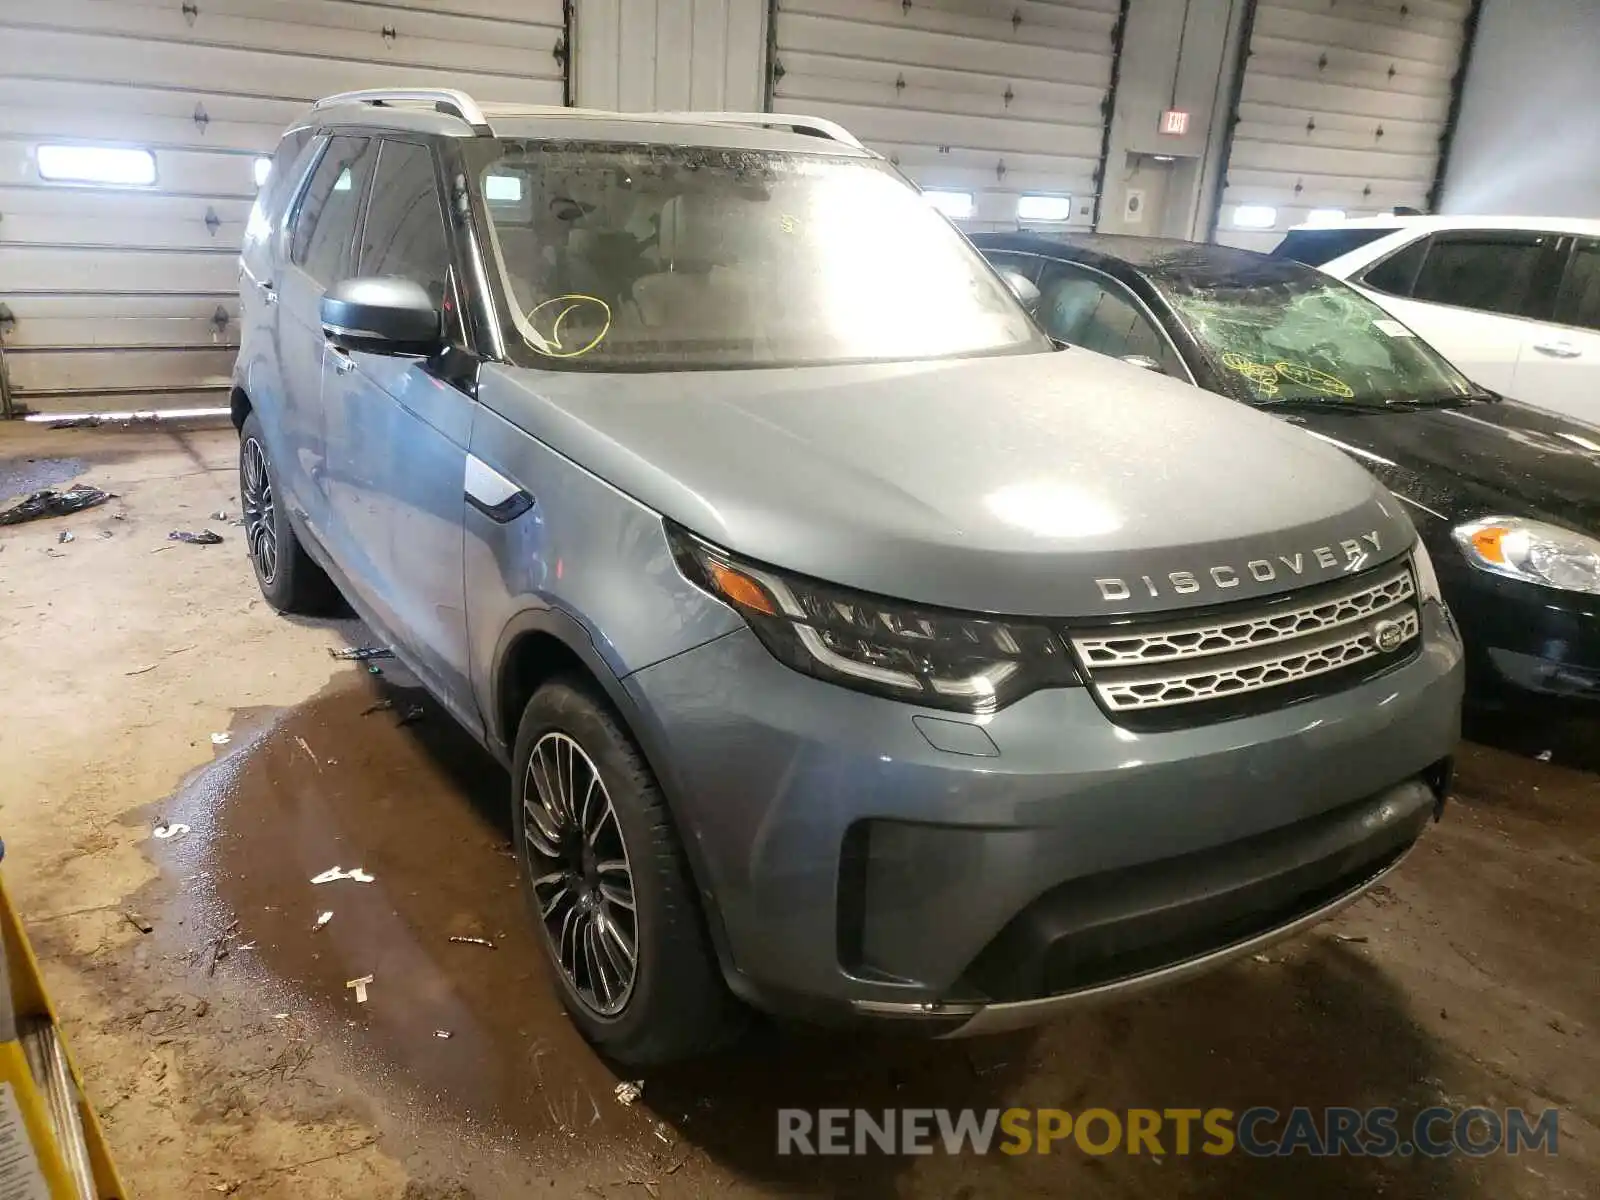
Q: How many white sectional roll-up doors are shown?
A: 3